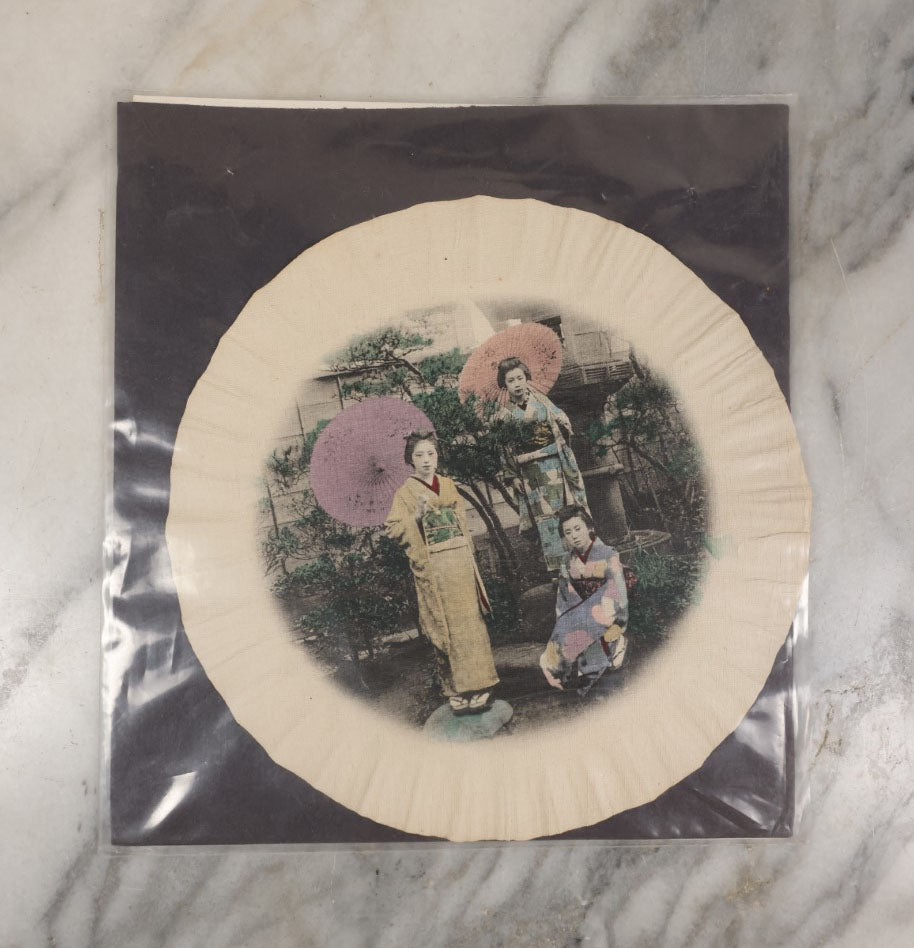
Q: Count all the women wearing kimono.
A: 3